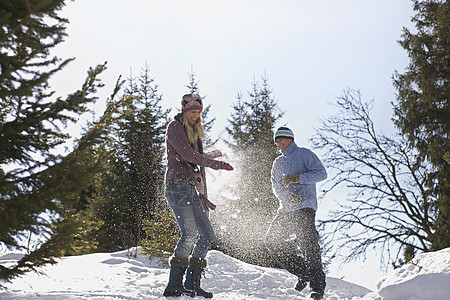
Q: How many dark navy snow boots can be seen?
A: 2